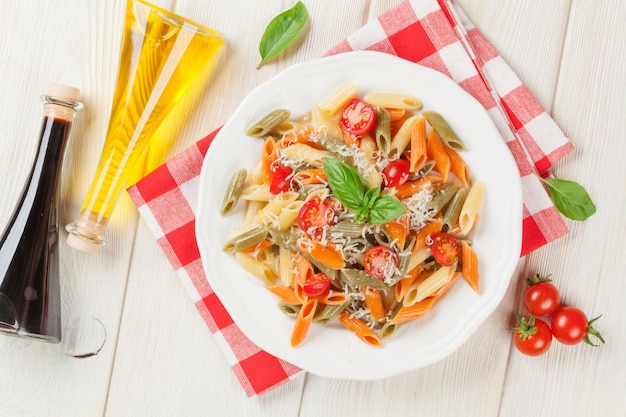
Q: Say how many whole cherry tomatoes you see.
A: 3